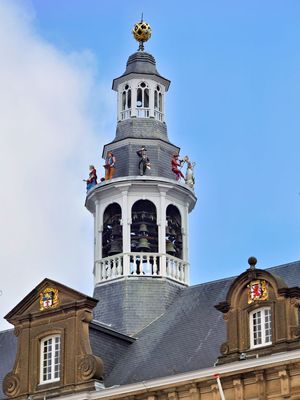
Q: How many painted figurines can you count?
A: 5